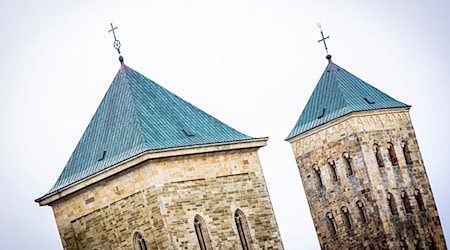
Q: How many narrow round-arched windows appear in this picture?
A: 12